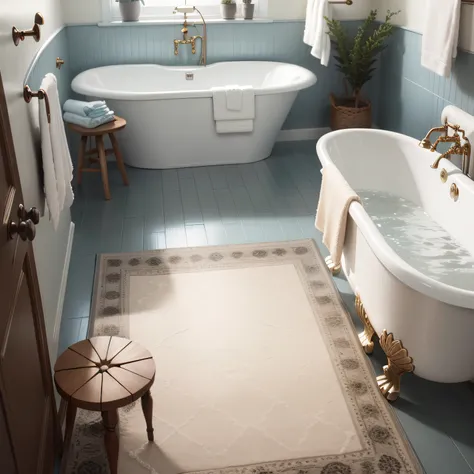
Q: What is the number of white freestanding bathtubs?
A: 2